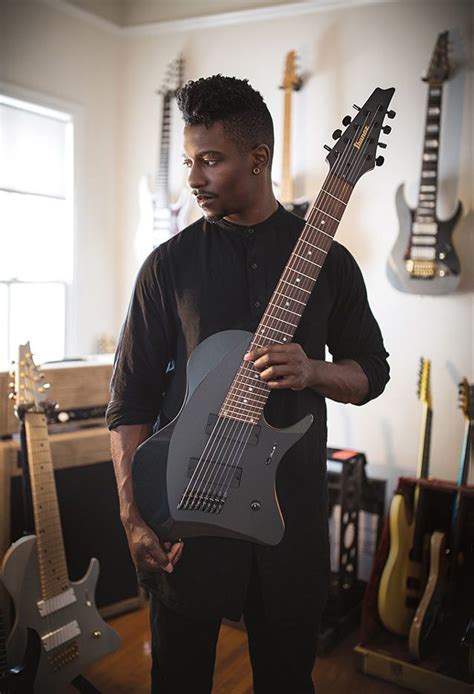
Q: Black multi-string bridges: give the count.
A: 1